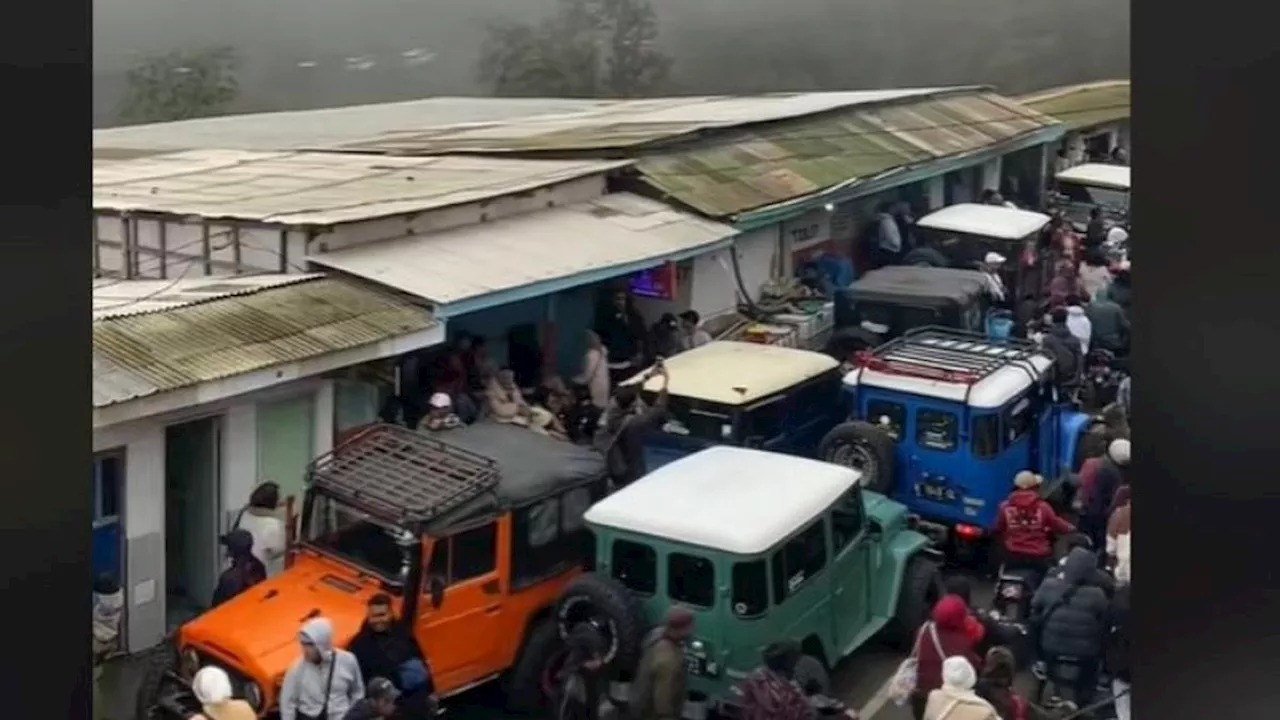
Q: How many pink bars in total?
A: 1